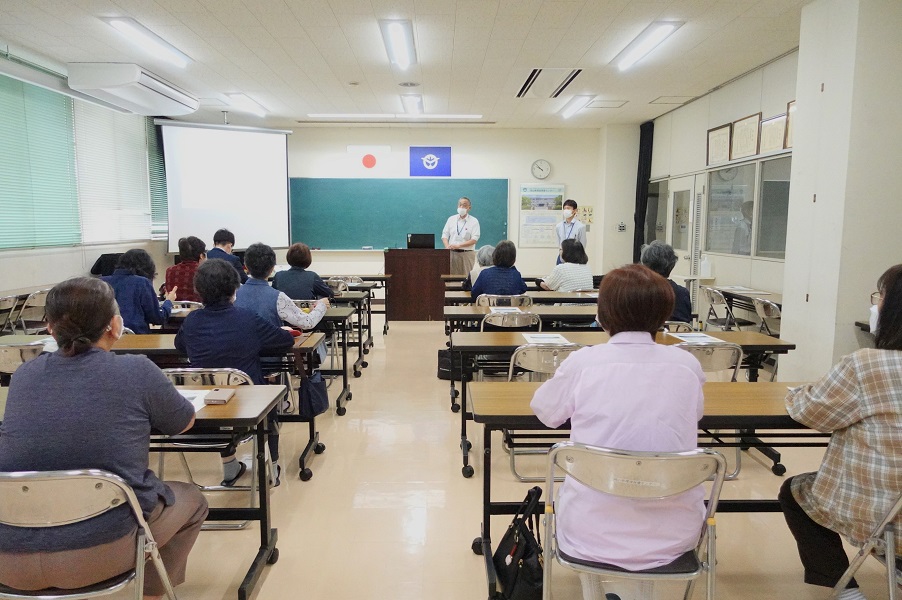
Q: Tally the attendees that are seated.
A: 13